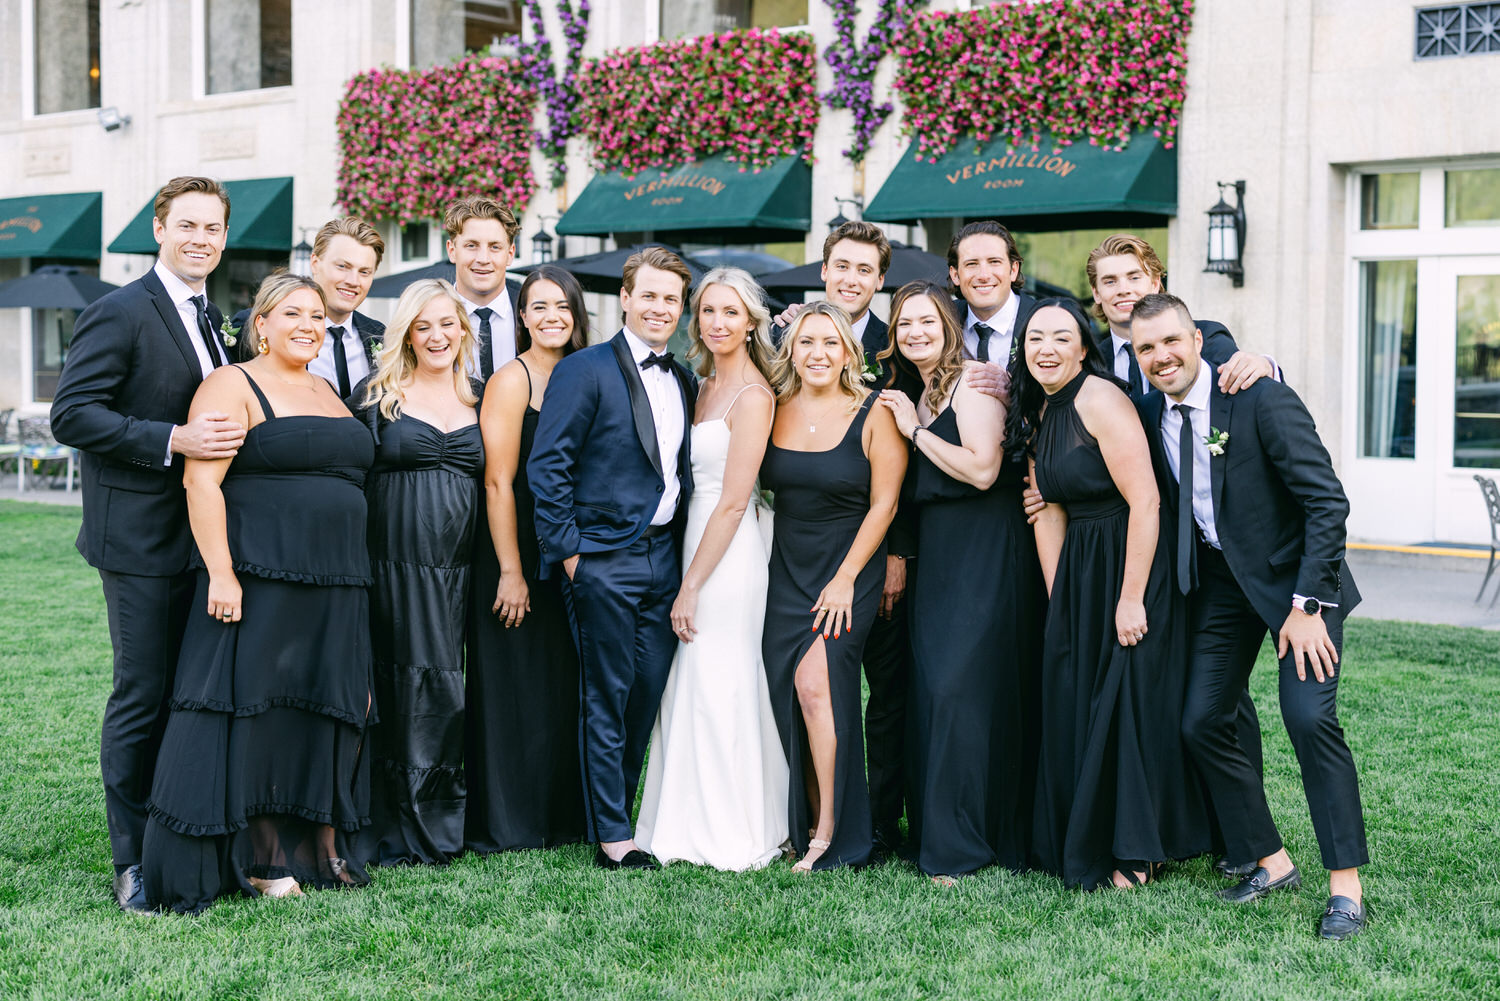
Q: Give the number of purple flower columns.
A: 2